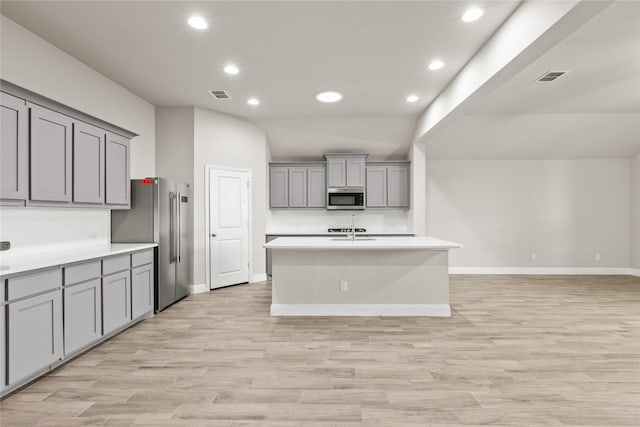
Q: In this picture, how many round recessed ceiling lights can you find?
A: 7